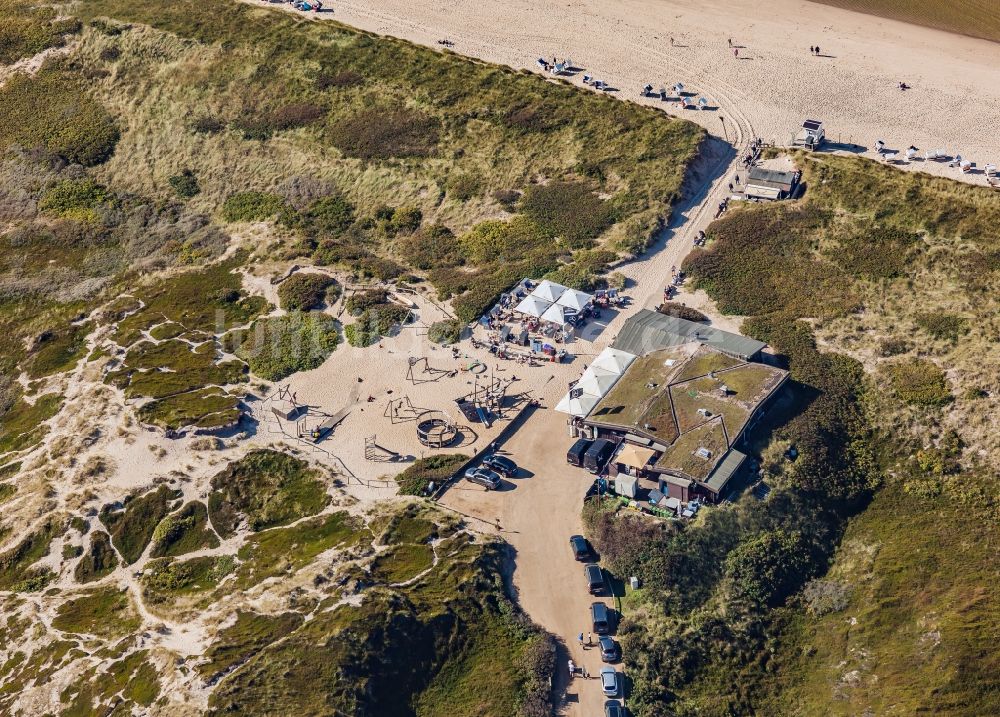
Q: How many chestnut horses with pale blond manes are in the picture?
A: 0